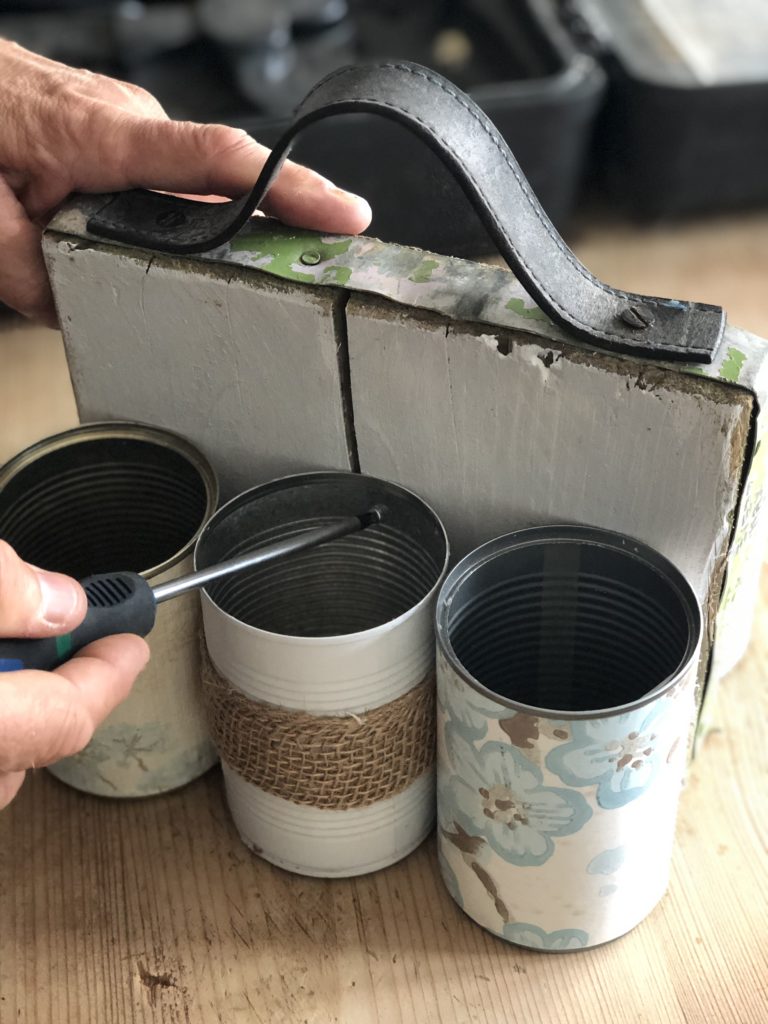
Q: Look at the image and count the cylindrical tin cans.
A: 3